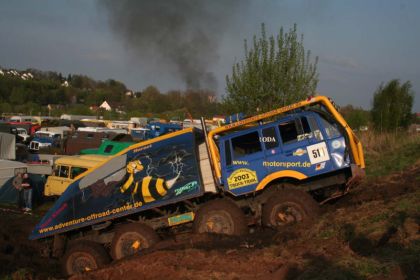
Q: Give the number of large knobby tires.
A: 4